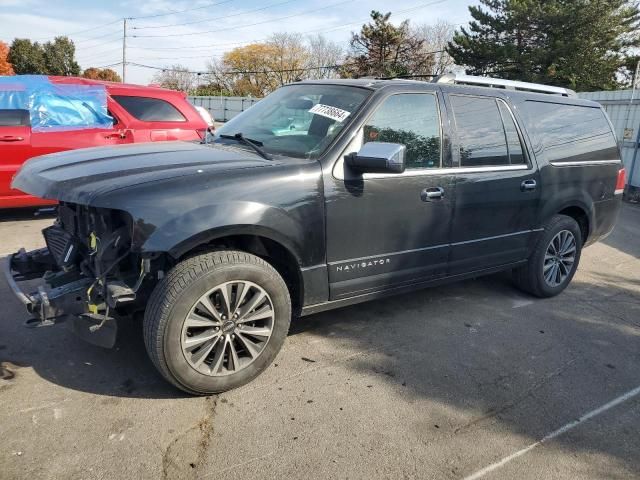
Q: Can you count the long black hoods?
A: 1